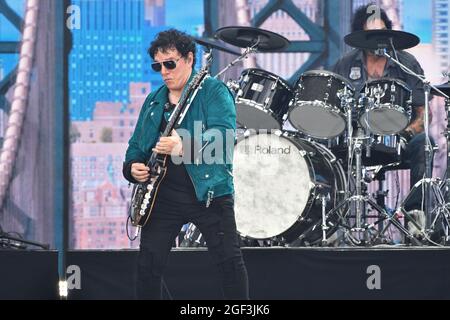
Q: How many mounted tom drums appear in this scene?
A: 3